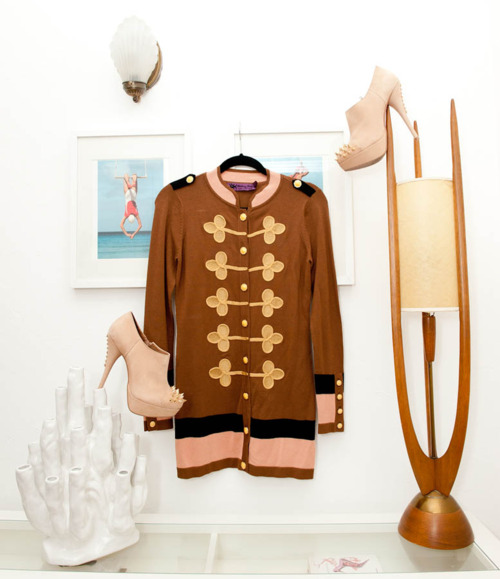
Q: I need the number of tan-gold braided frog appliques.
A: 10